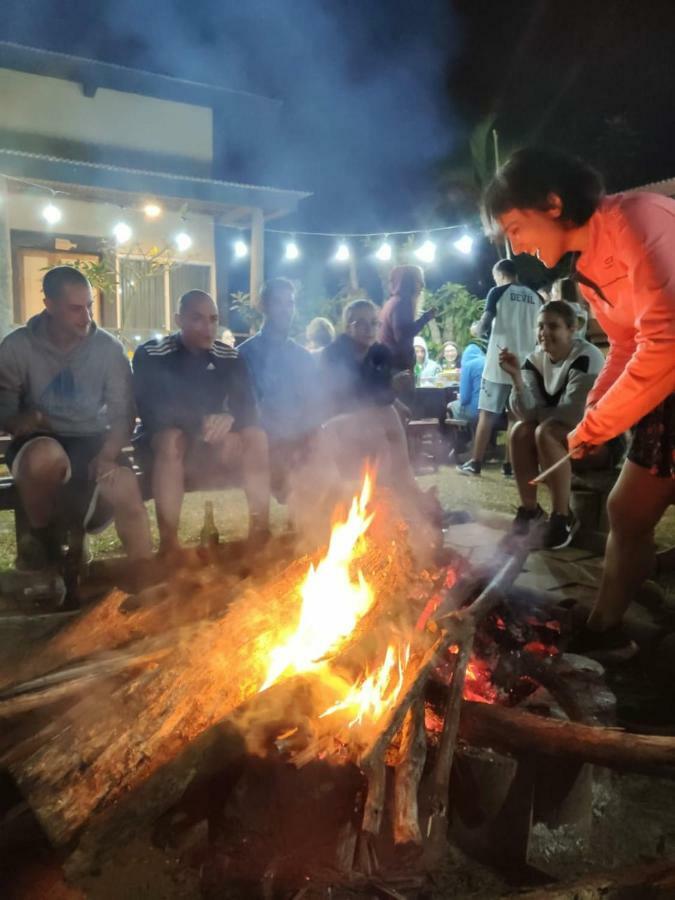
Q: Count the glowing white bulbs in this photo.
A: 9